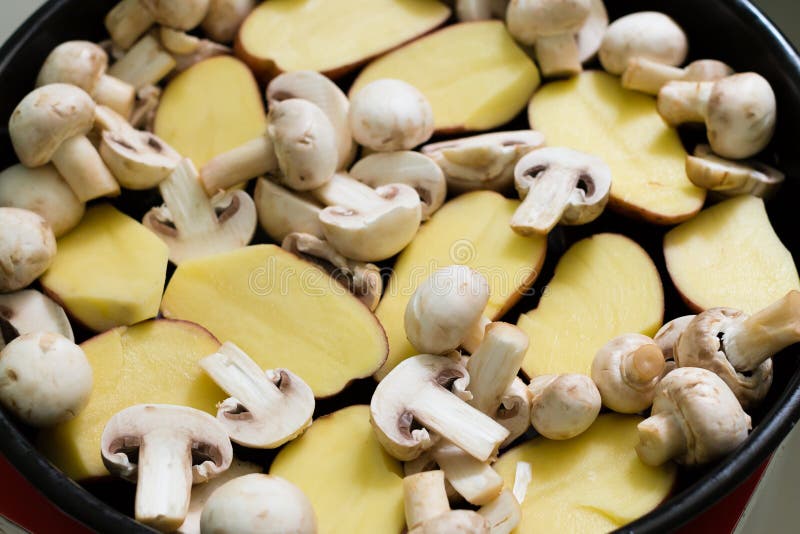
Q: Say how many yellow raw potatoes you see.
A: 12